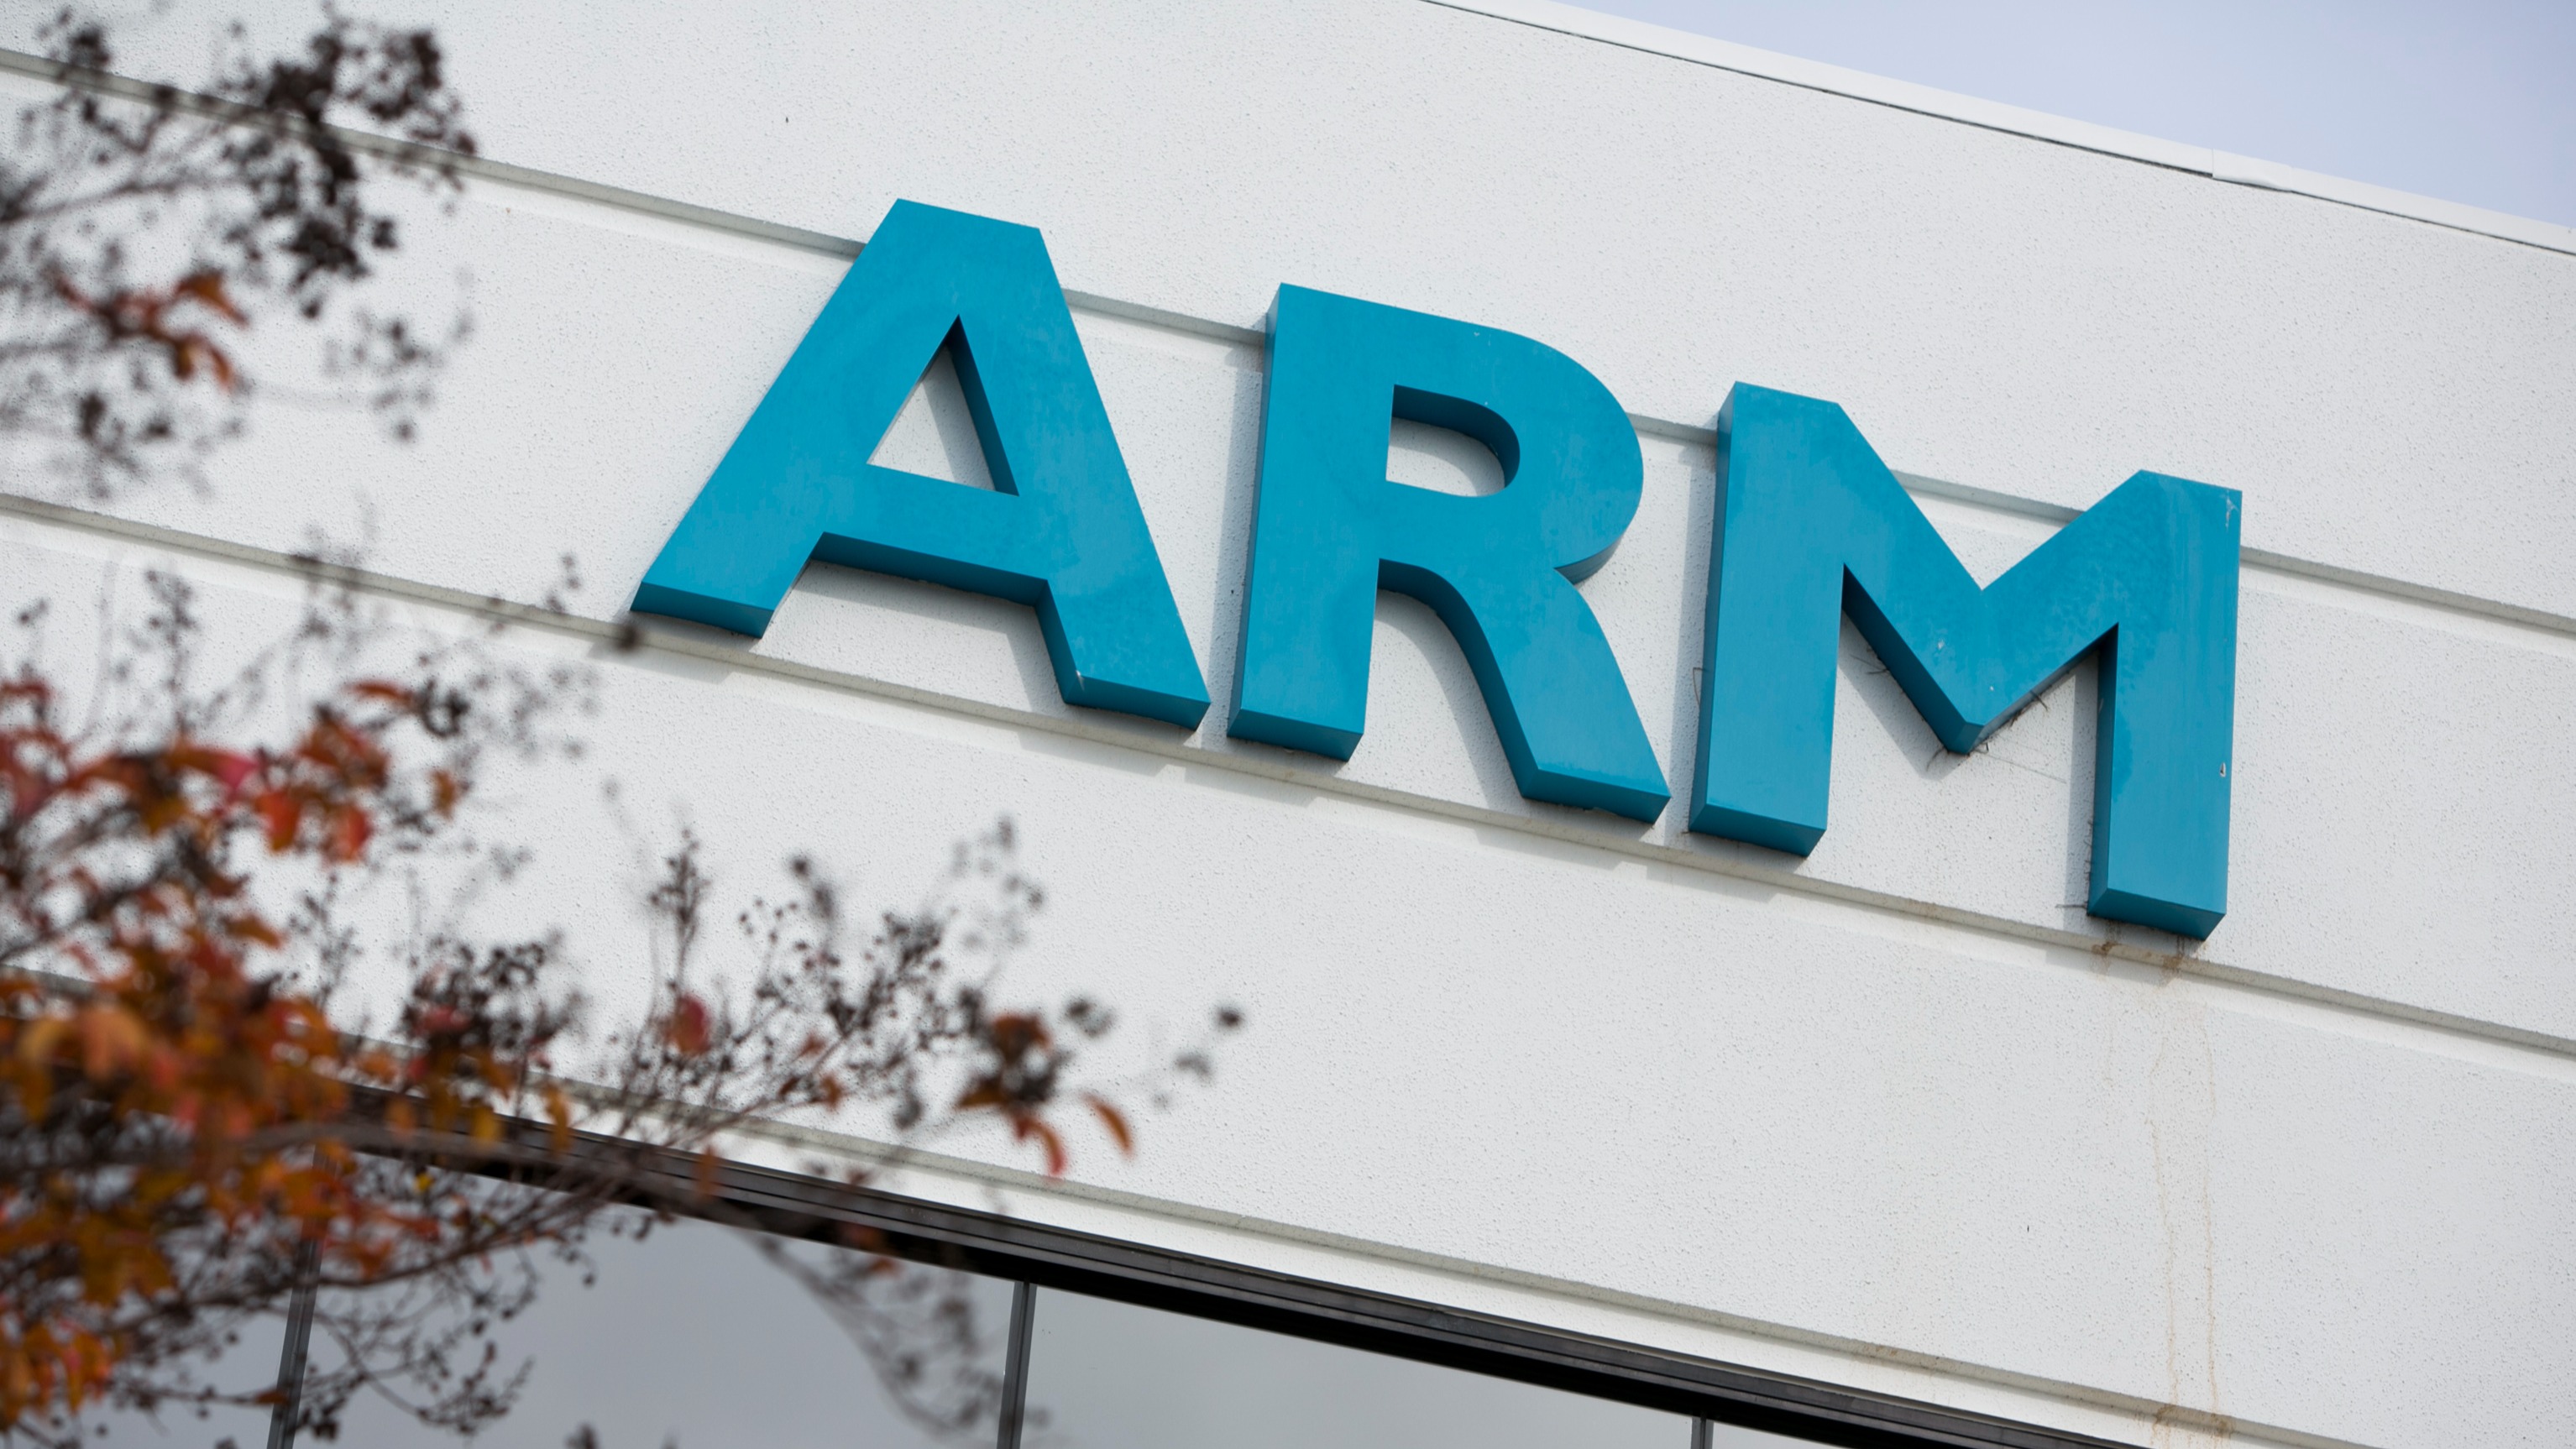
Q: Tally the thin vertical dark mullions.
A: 3